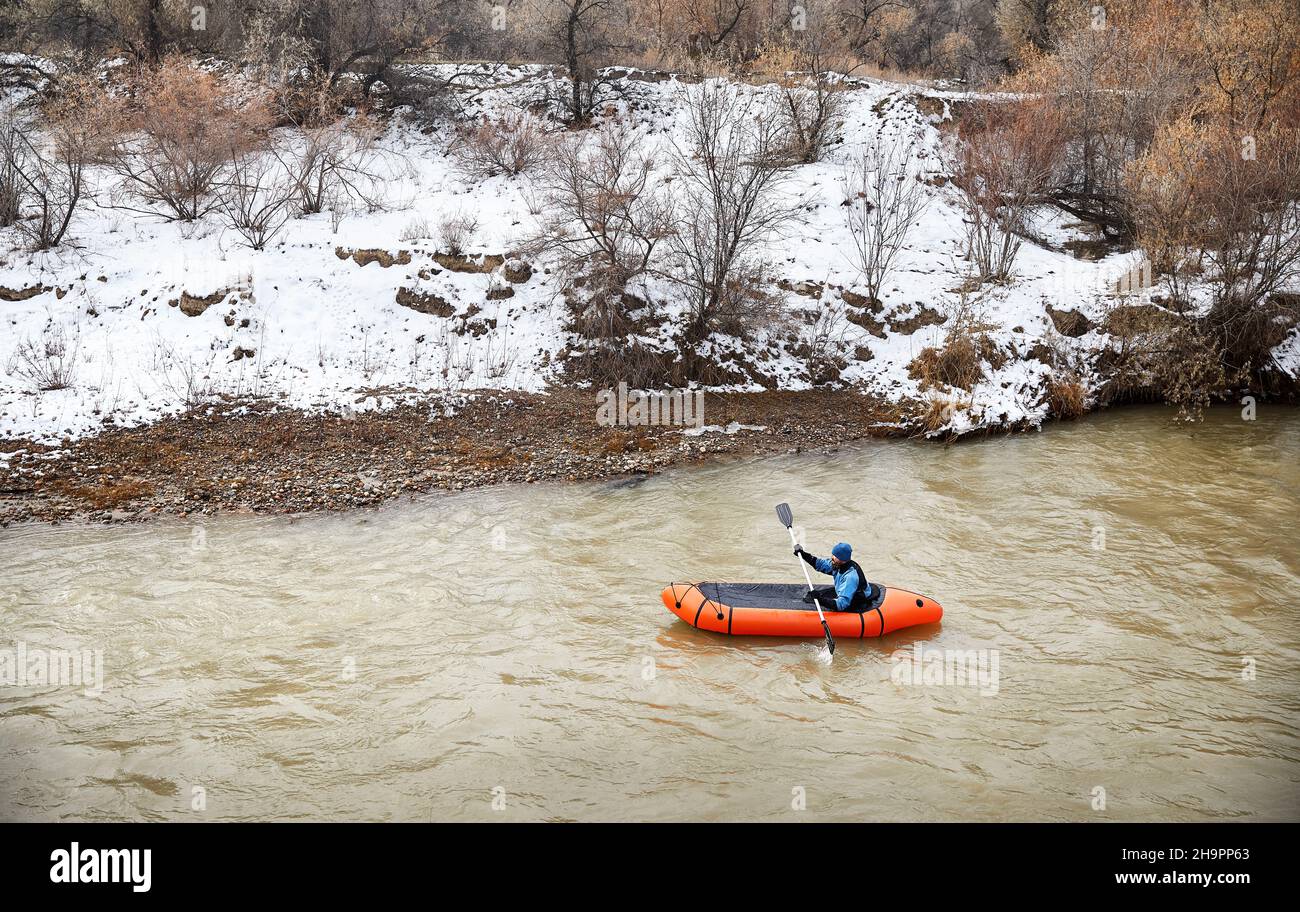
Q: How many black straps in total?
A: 4